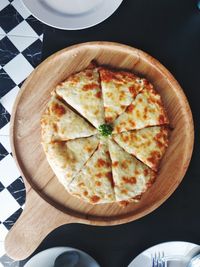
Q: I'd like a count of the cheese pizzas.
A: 1